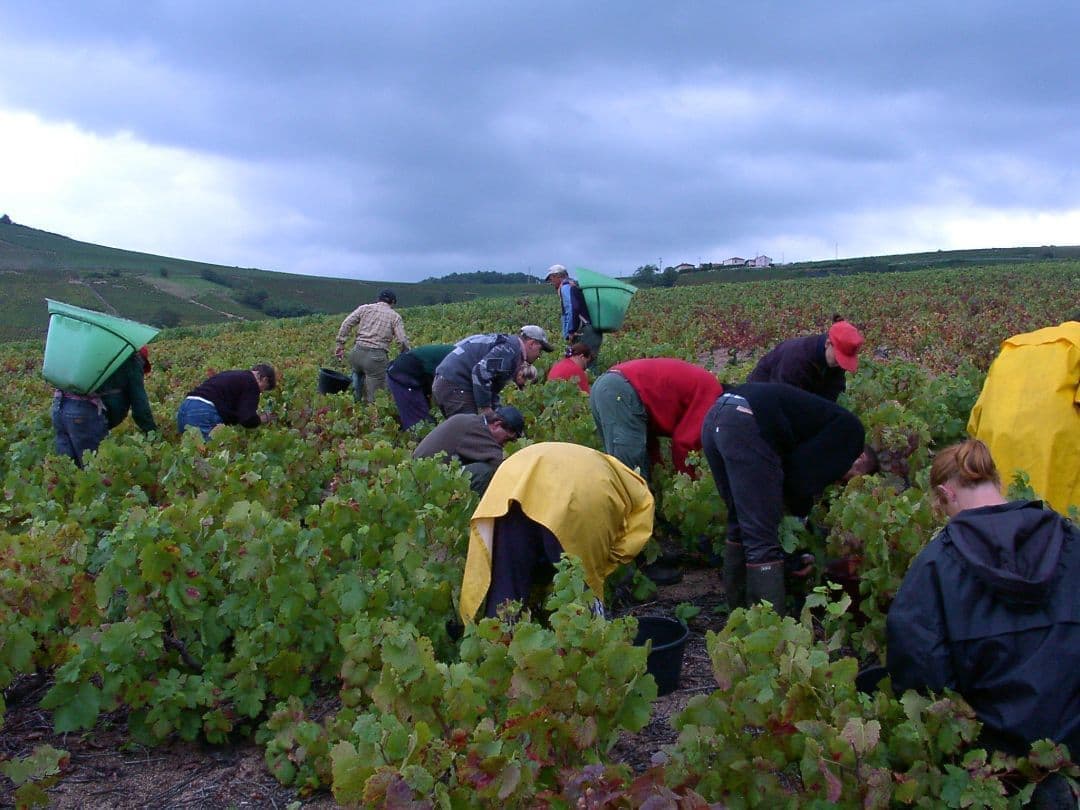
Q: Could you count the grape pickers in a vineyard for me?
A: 14